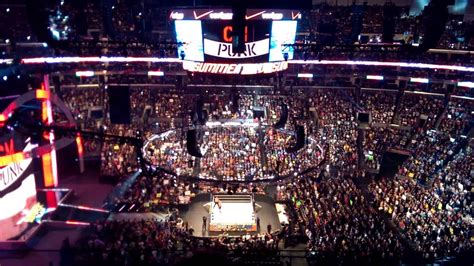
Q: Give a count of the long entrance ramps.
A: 1